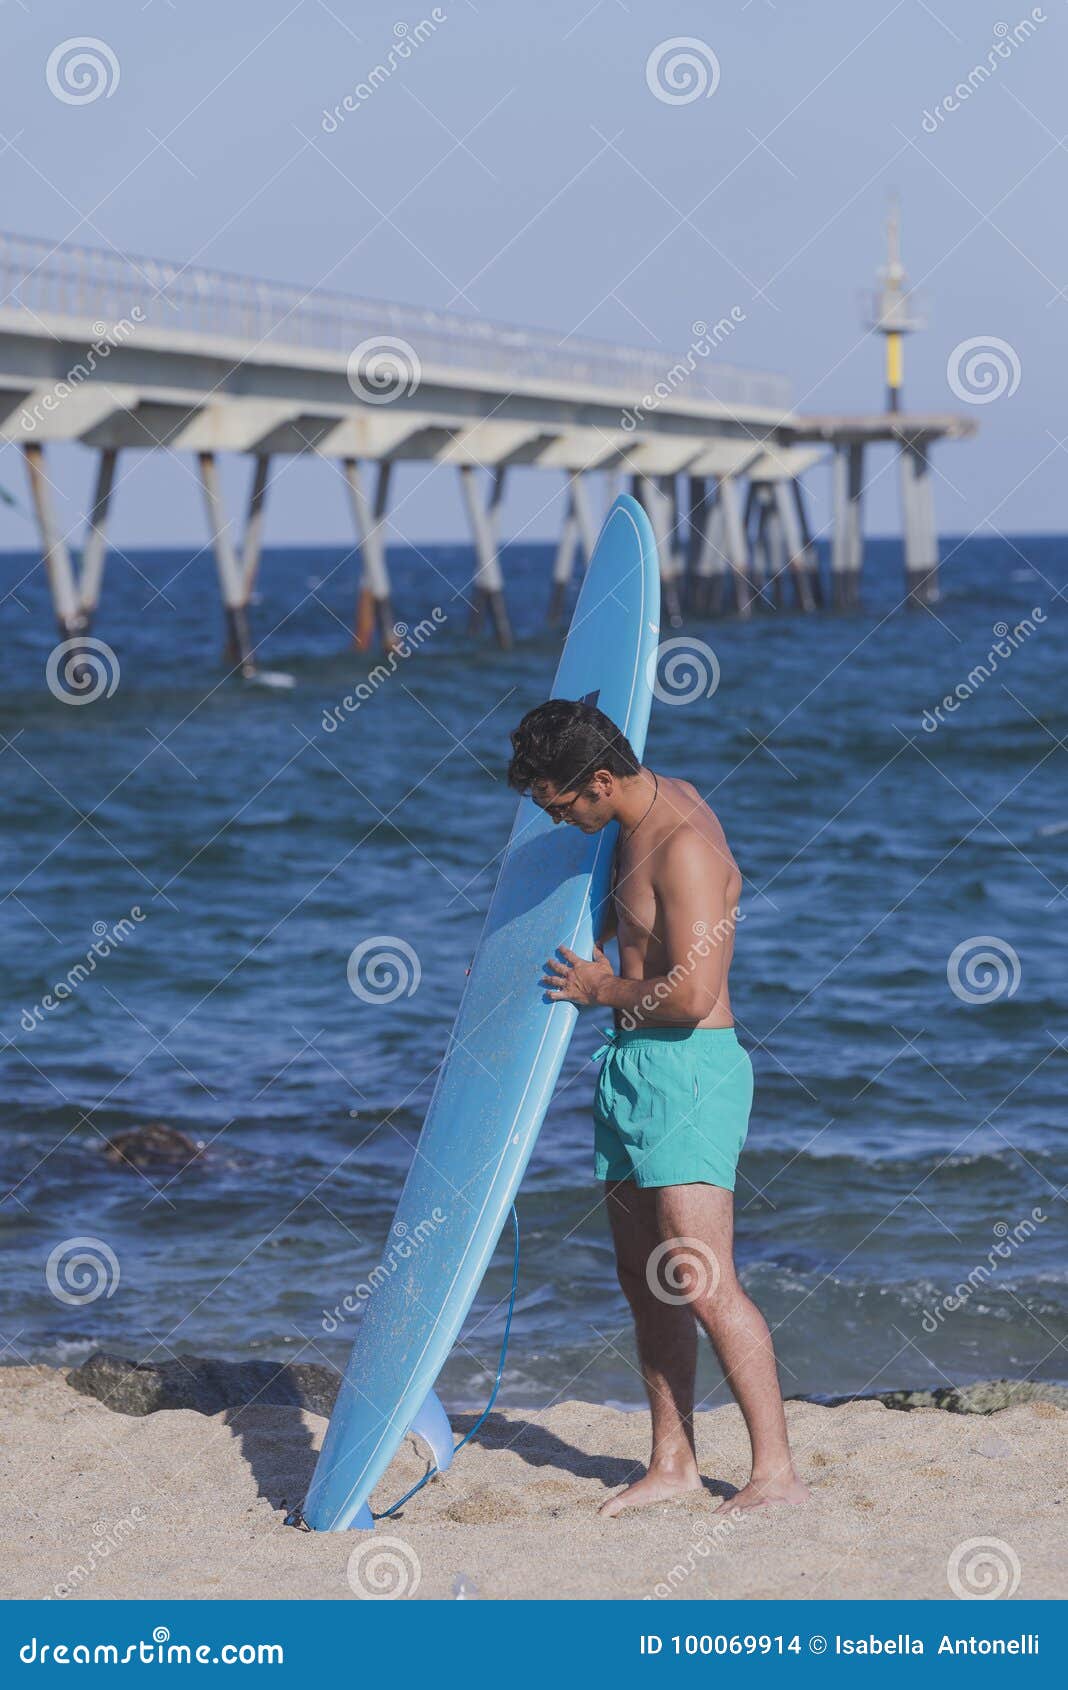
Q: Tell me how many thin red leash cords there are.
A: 0